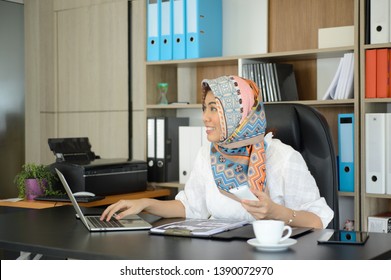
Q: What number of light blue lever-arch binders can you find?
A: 5